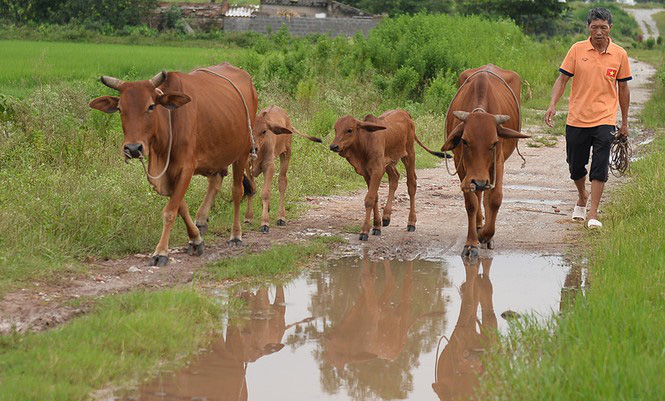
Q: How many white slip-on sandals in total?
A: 2